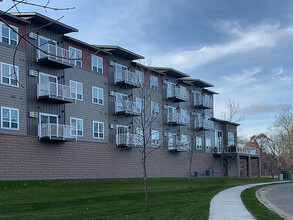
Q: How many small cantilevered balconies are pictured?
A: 11